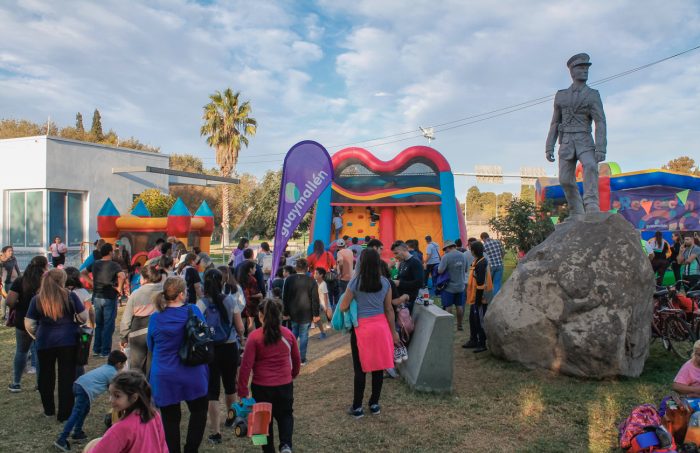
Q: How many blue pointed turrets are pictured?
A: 4